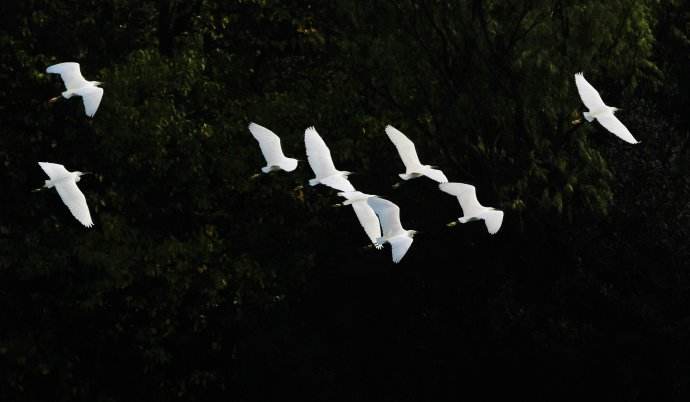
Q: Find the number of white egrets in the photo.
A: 9